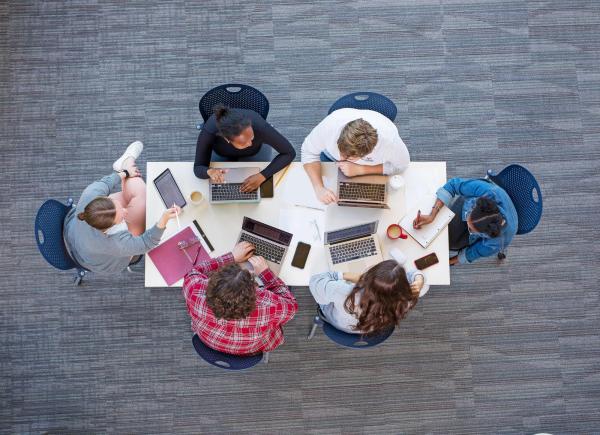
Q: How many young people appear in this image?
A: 6